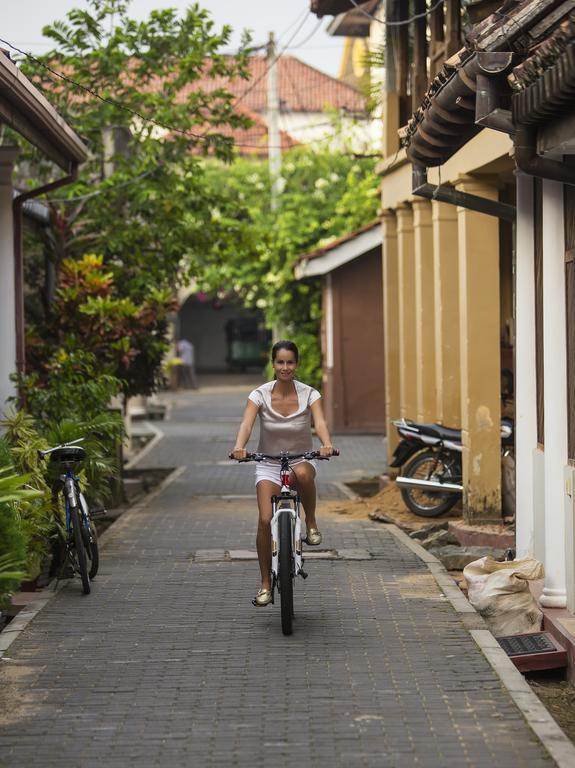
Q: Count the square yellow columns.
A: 5